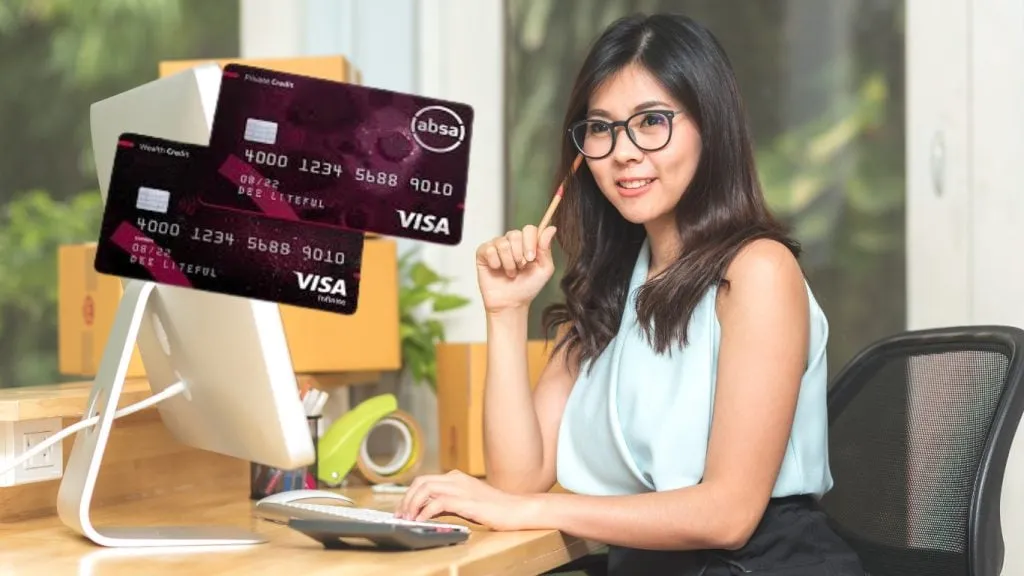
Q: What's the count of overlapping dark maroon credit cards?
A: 2